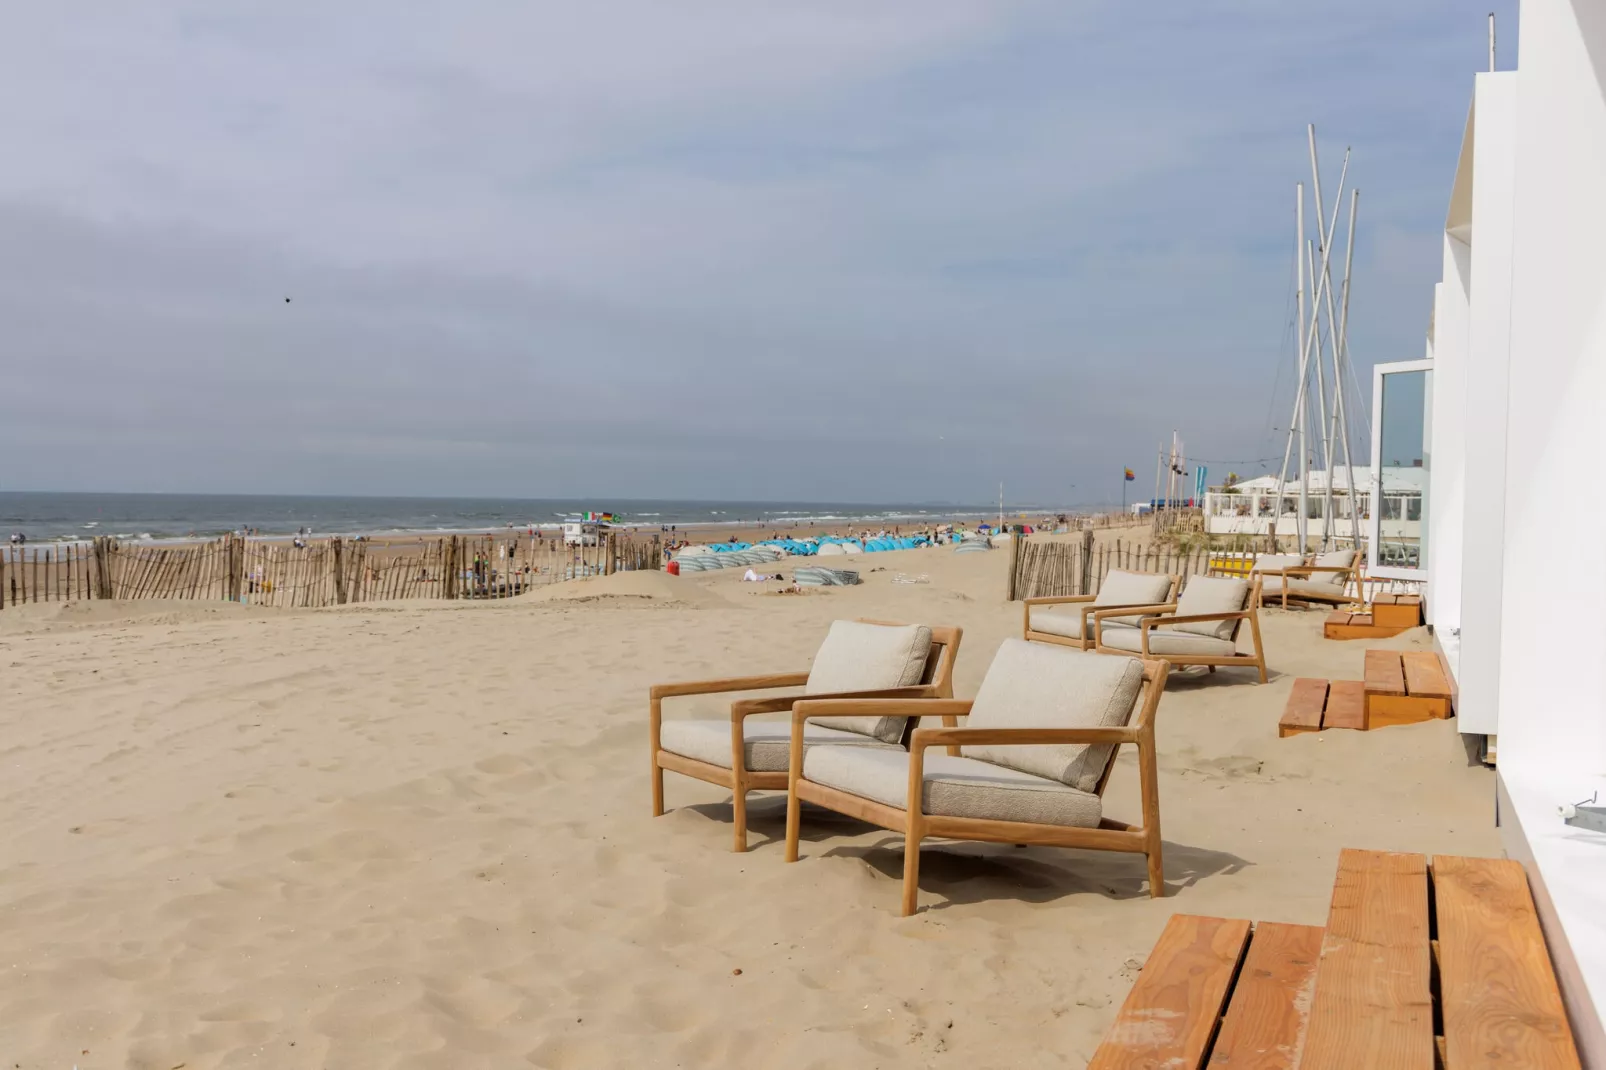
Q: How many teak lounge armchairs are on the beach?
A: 6